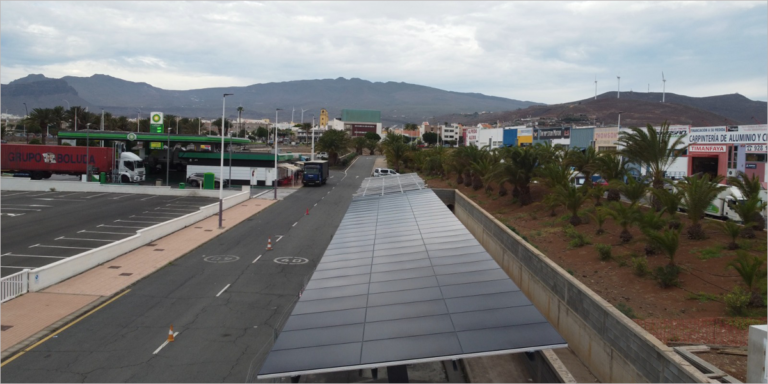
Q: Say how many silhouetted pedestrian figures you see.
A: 0